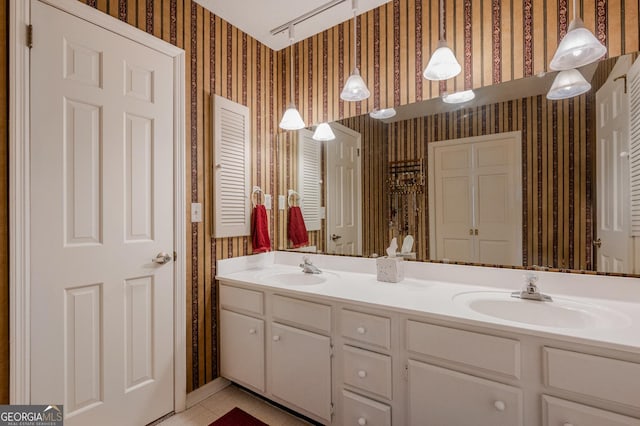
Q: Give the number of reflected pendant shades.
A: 4